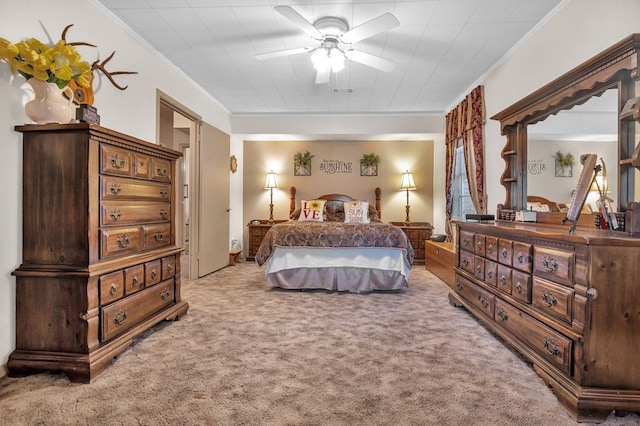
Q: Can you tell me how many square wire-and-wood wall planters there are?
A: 2